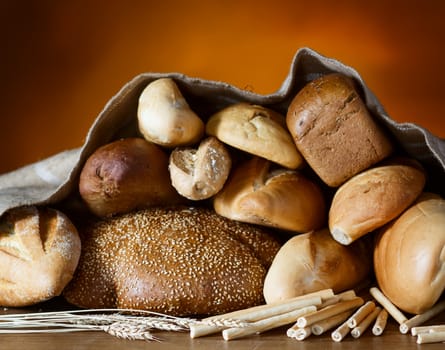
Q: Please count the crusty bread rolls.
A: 11